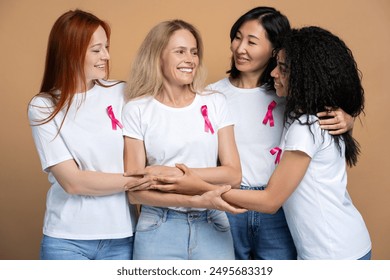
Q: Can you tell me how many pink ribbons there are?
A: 4